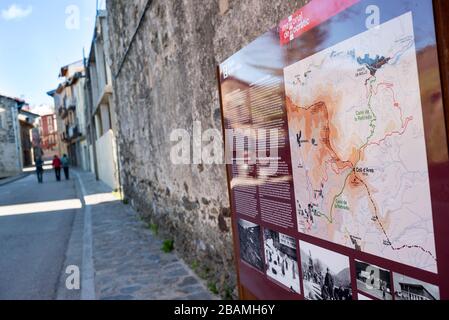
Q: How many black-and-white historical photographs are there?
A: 5